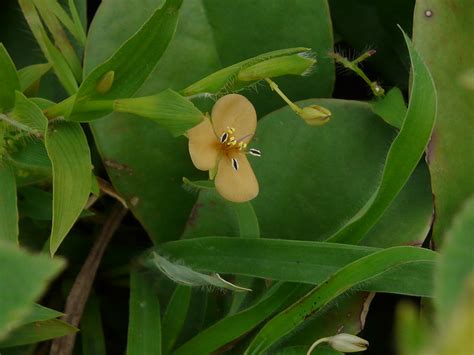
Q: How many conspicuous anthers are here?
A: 3